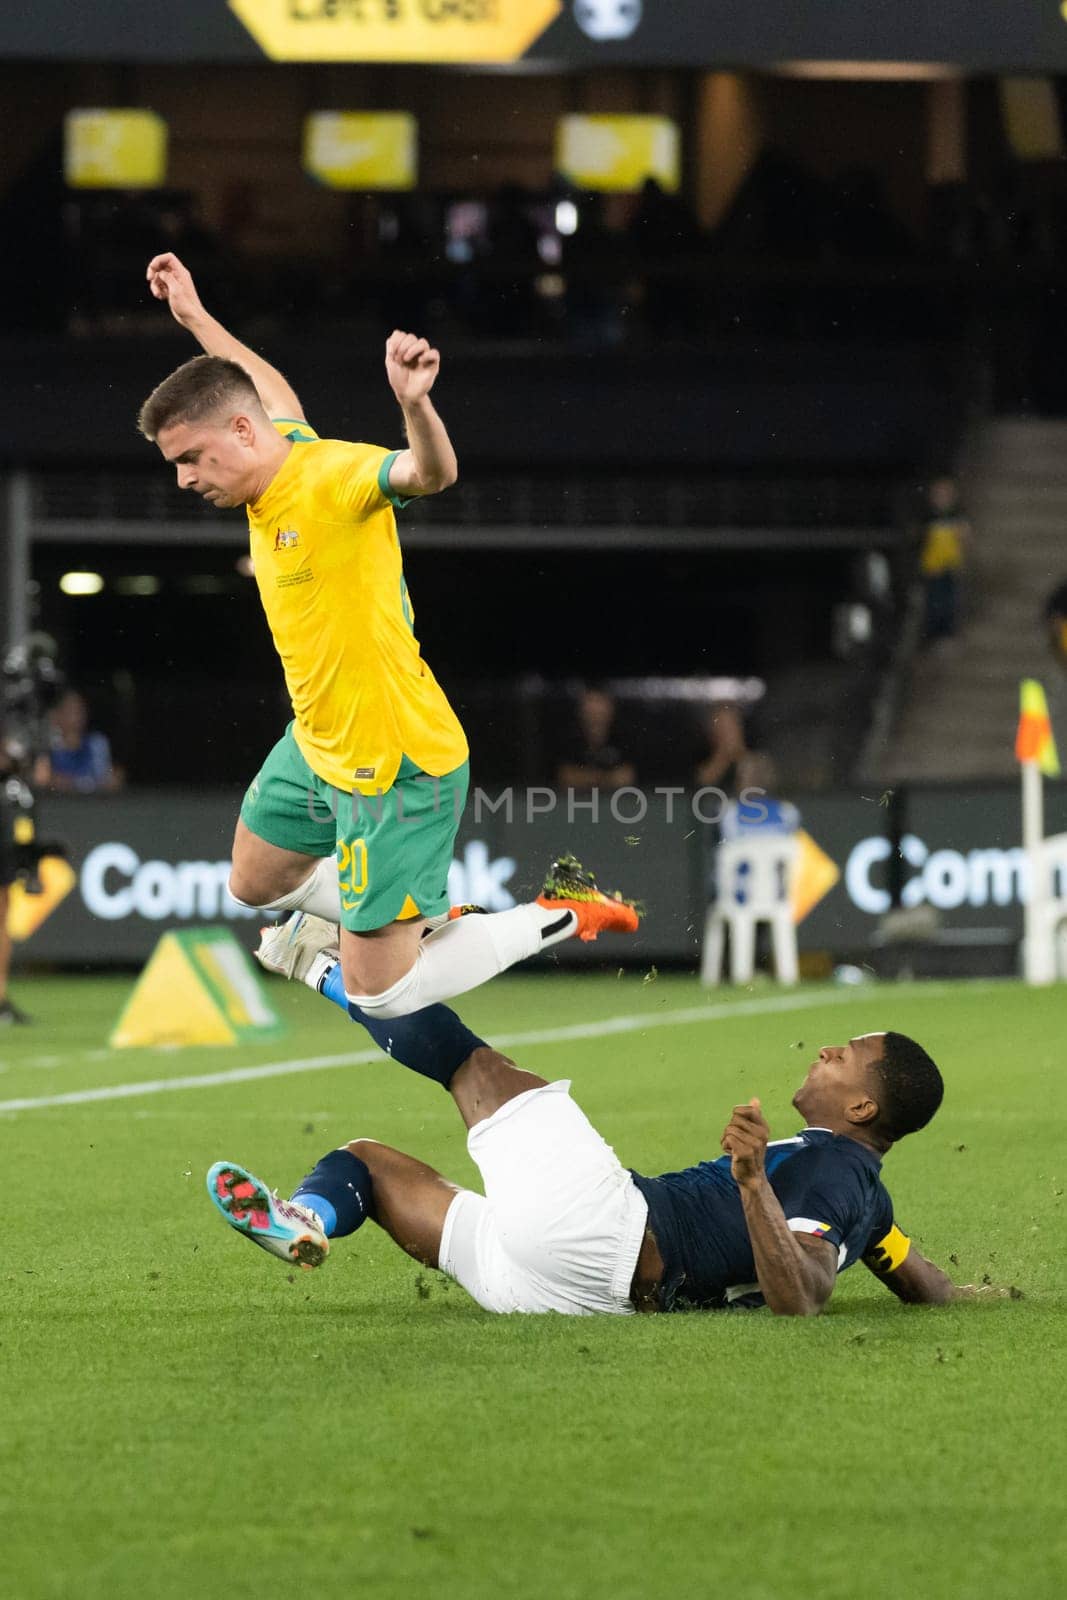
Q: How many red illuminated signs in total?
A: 0